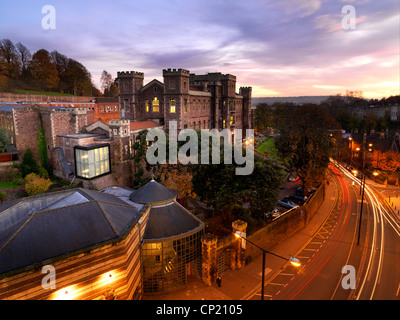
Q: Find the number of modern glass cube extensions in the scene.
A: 1